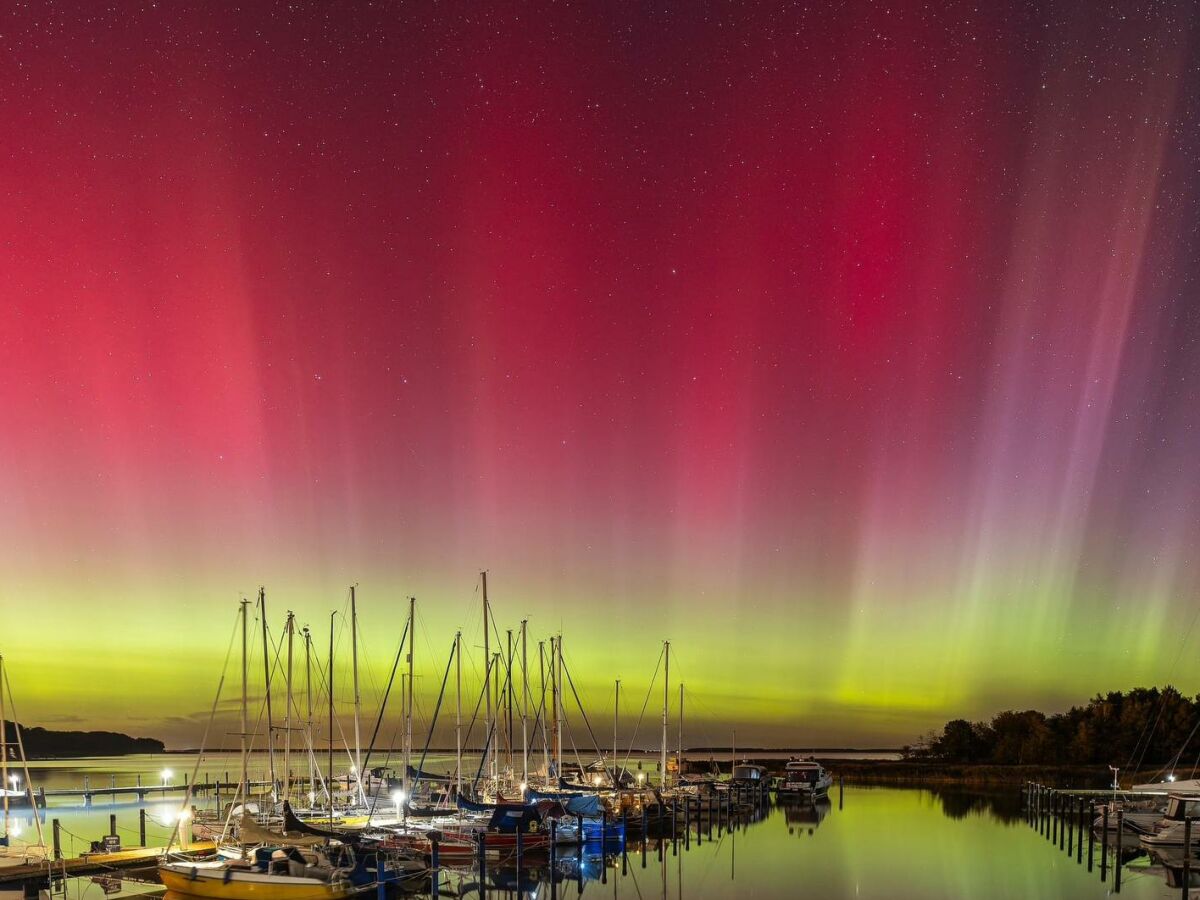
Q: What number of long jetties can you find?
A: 2